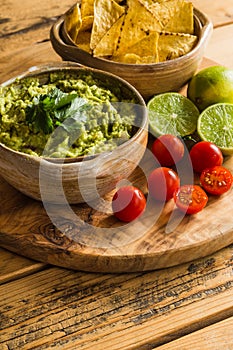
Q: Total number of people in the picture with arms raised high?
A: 0